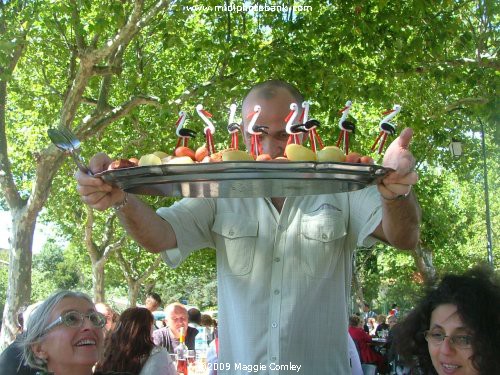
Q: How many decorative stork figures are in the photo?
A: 8